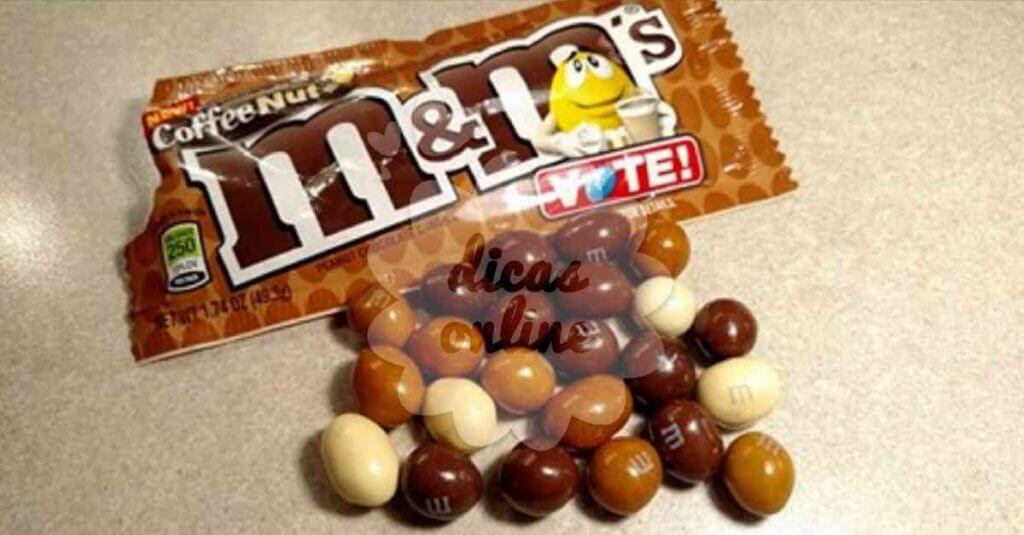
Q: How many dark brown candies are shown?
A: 11